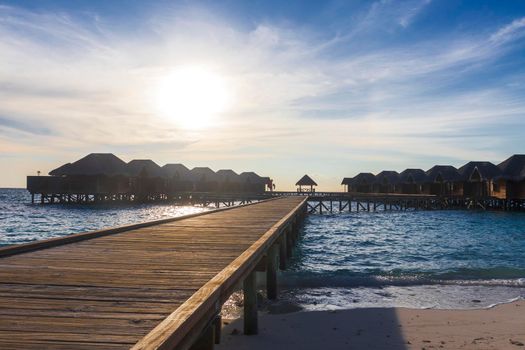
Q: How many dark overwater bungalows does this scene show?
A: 12